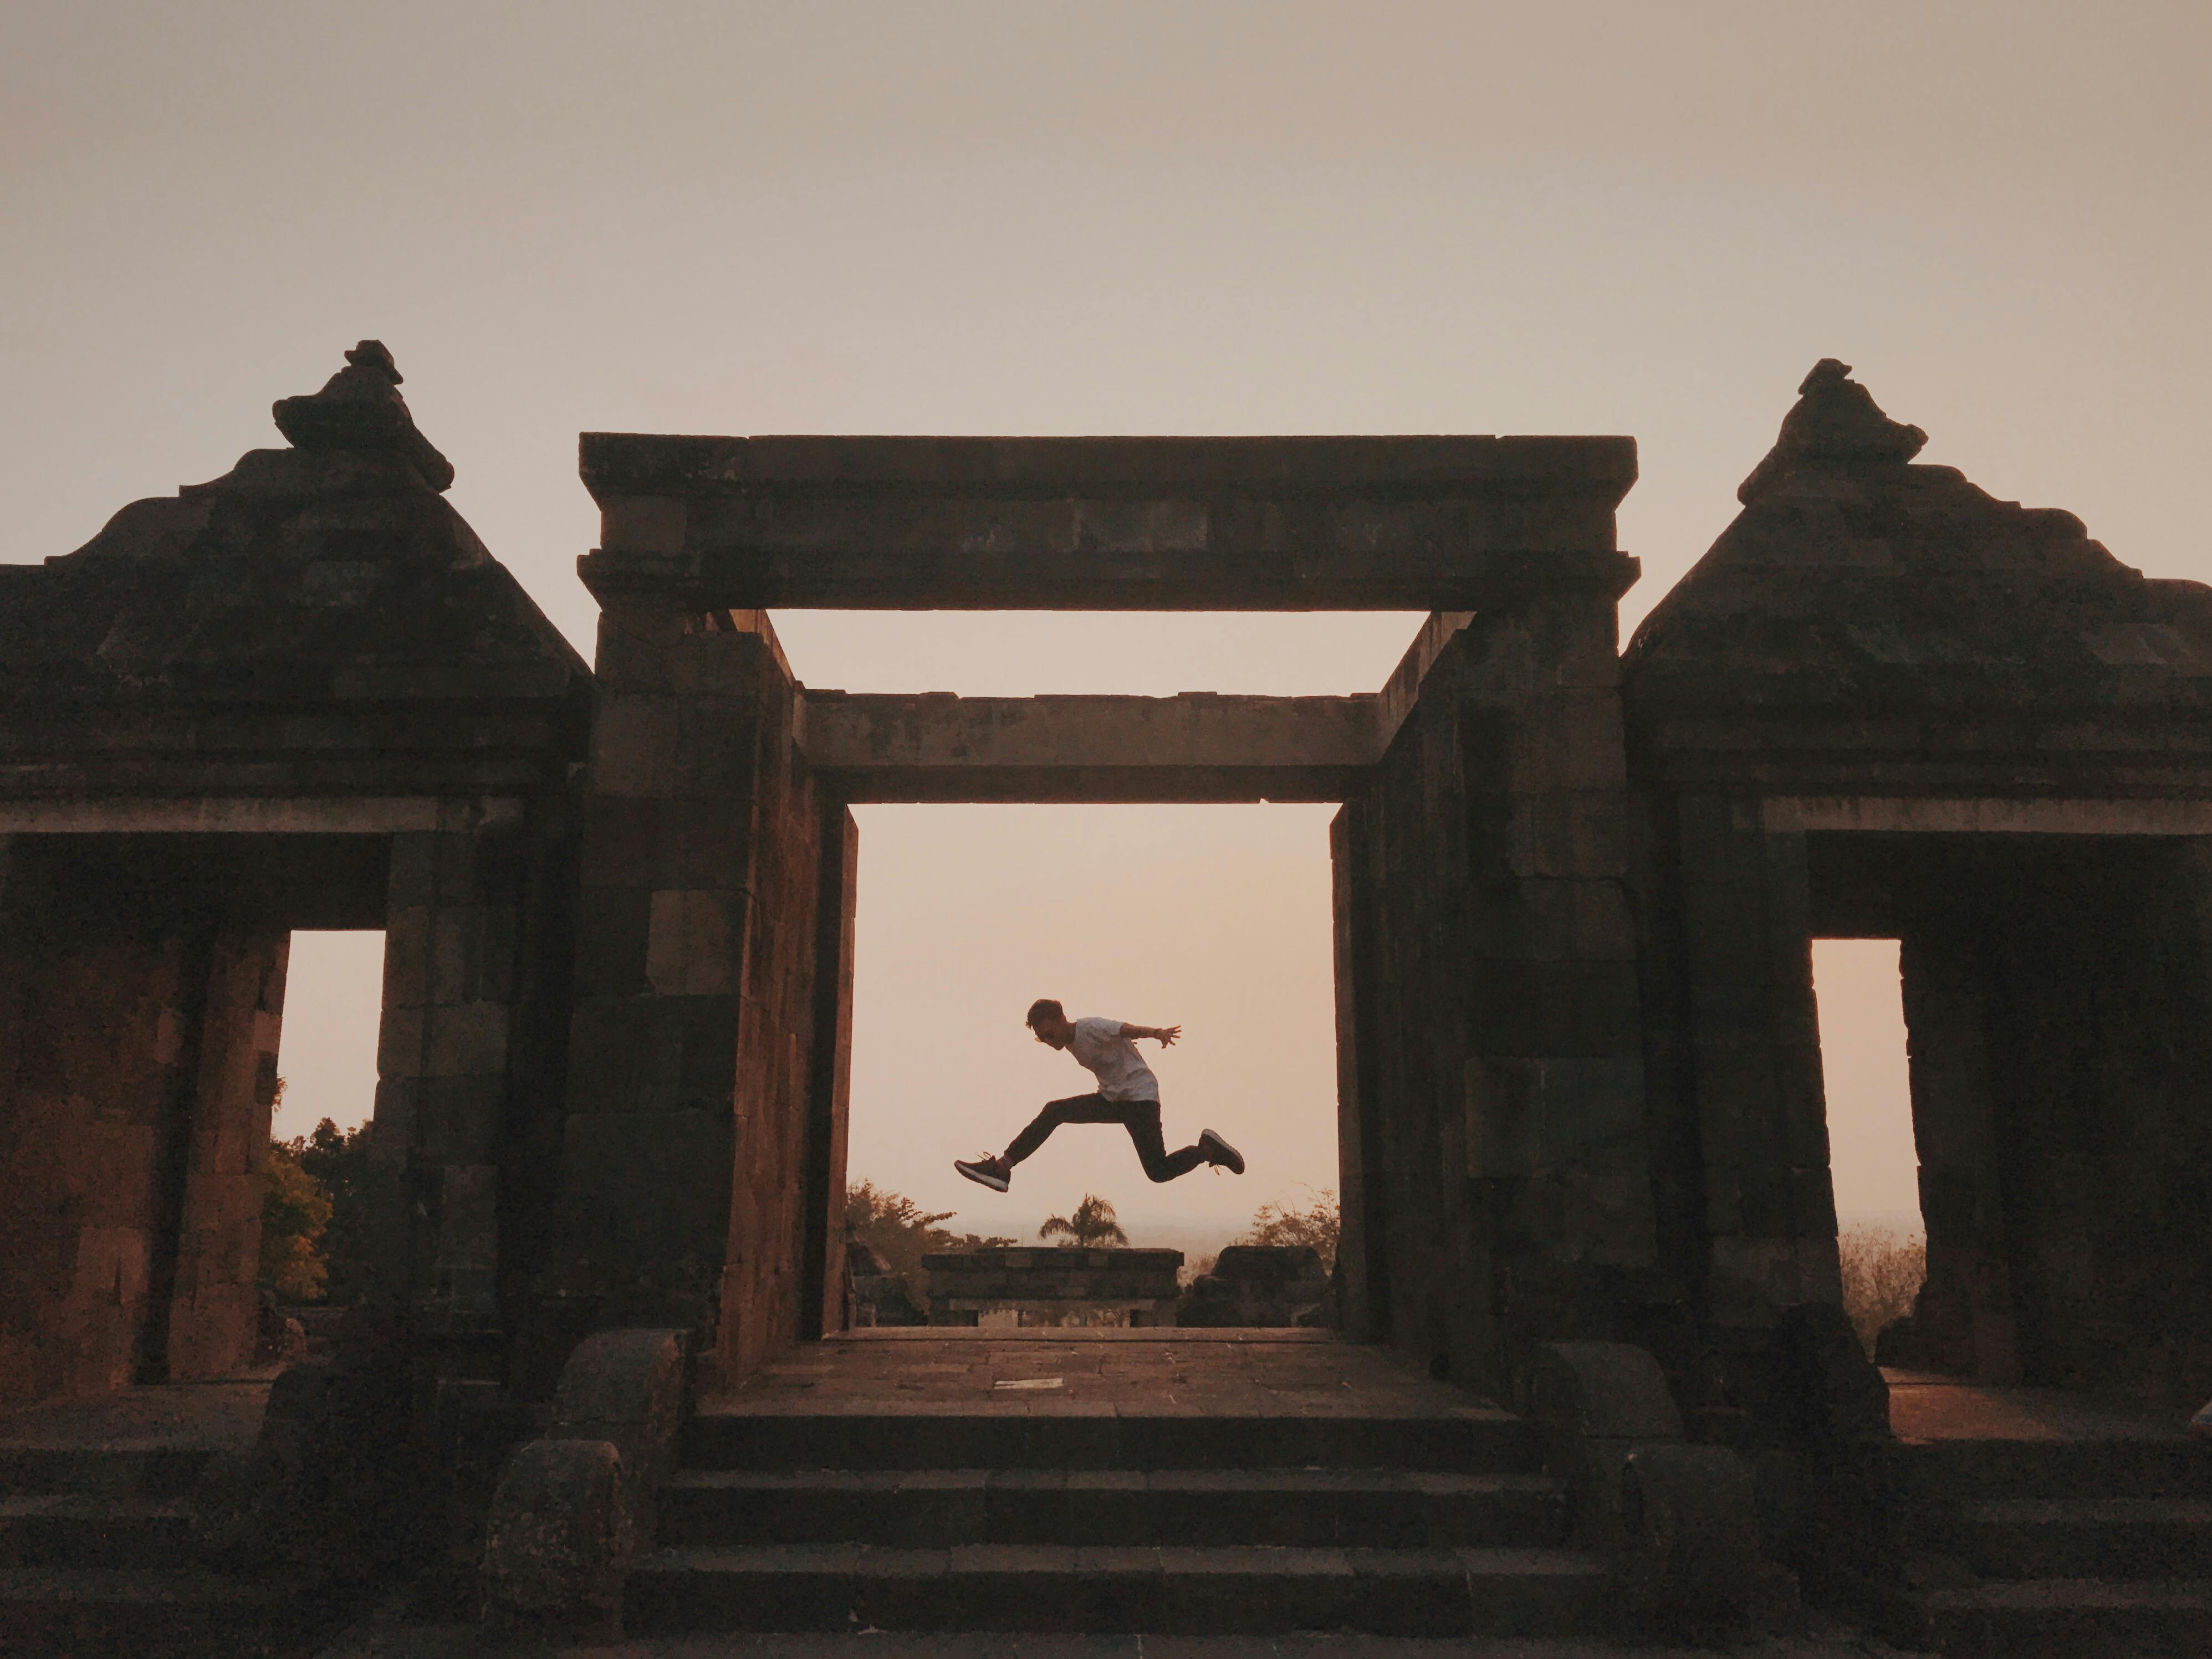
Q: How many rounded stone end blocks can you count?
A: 4